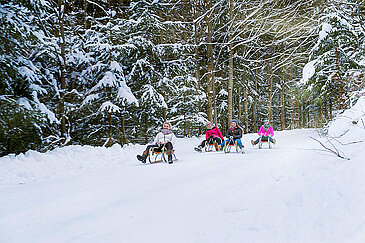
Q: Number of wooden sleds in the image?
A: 4